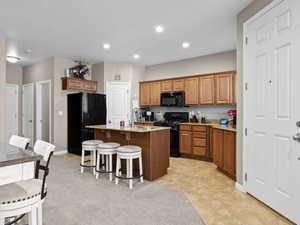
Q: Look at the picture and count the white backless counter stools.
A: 3